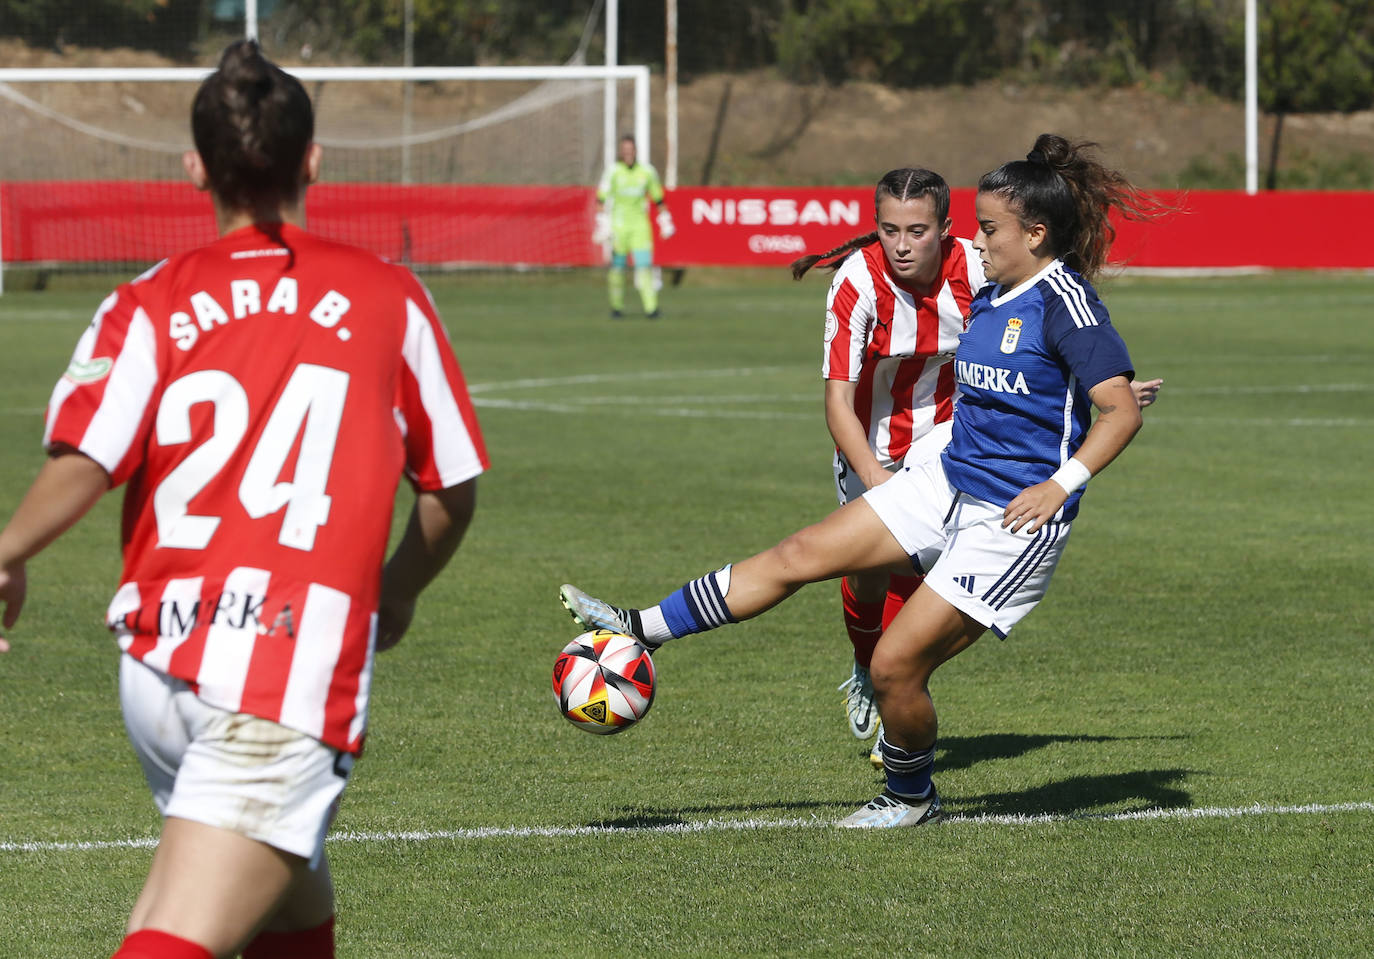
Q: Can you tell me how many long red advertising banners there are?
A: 1